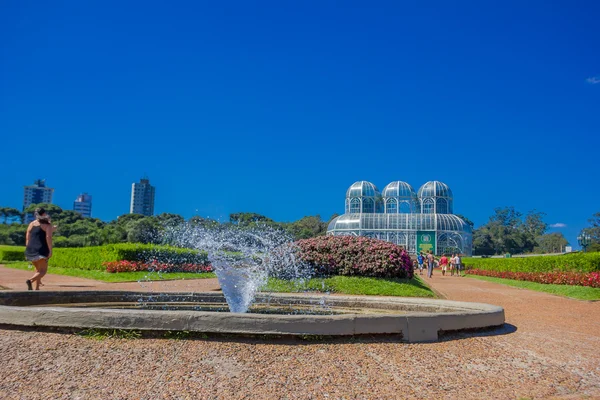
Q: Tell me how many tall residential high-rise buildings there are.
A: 3